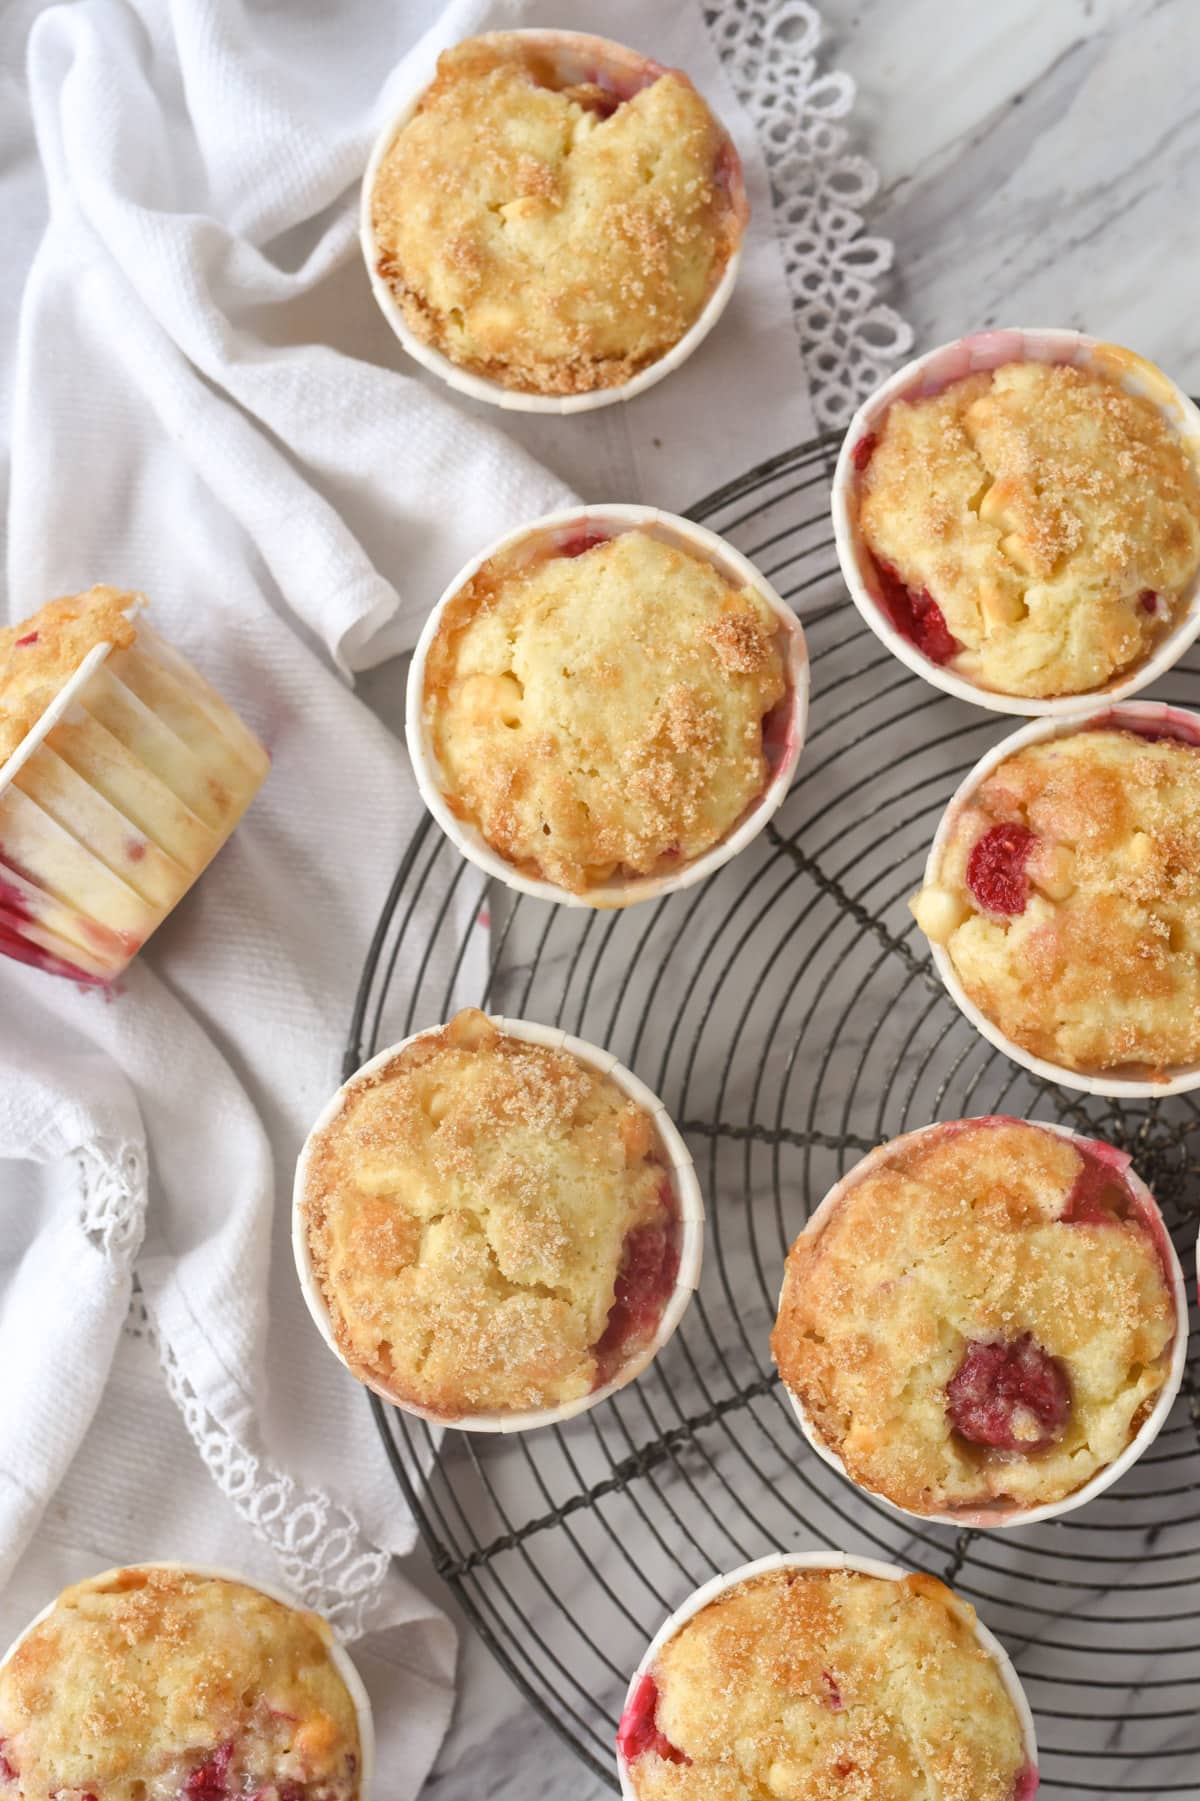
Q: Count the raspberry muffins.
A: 9